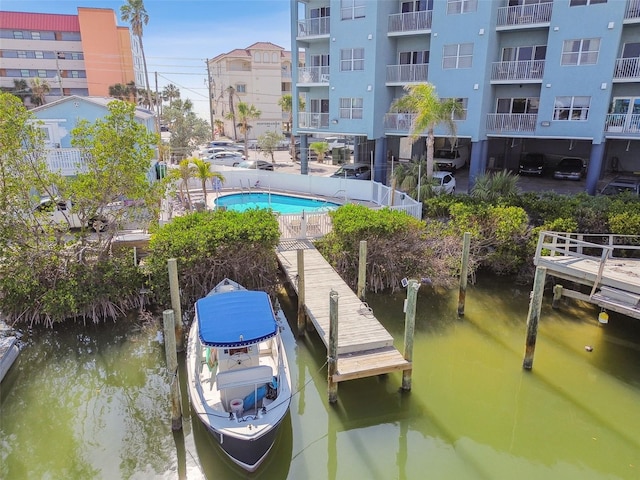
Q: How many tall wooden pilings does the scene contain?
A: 8